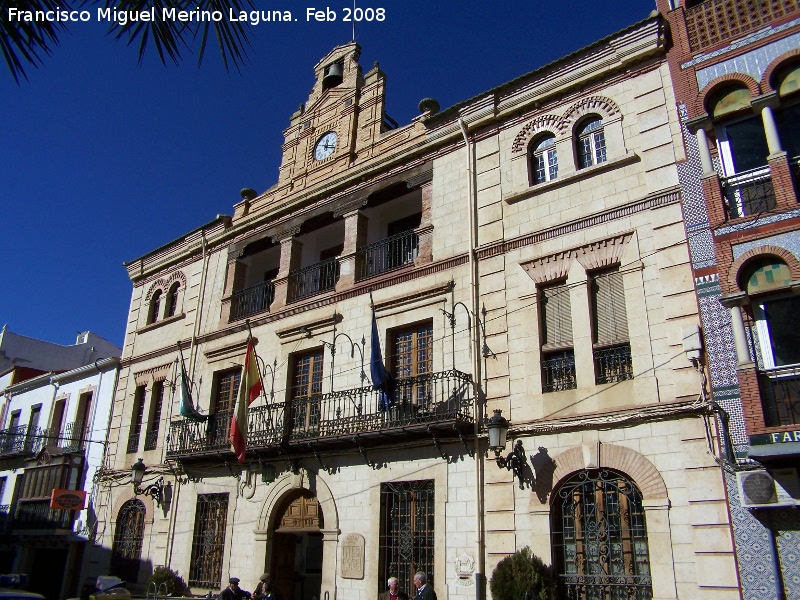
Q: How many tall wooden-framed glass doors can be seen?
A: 3